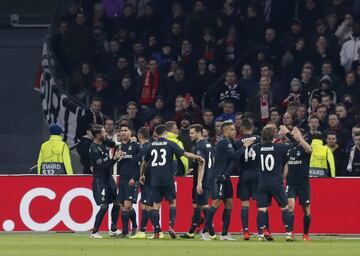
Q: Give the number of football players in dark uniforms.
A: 9